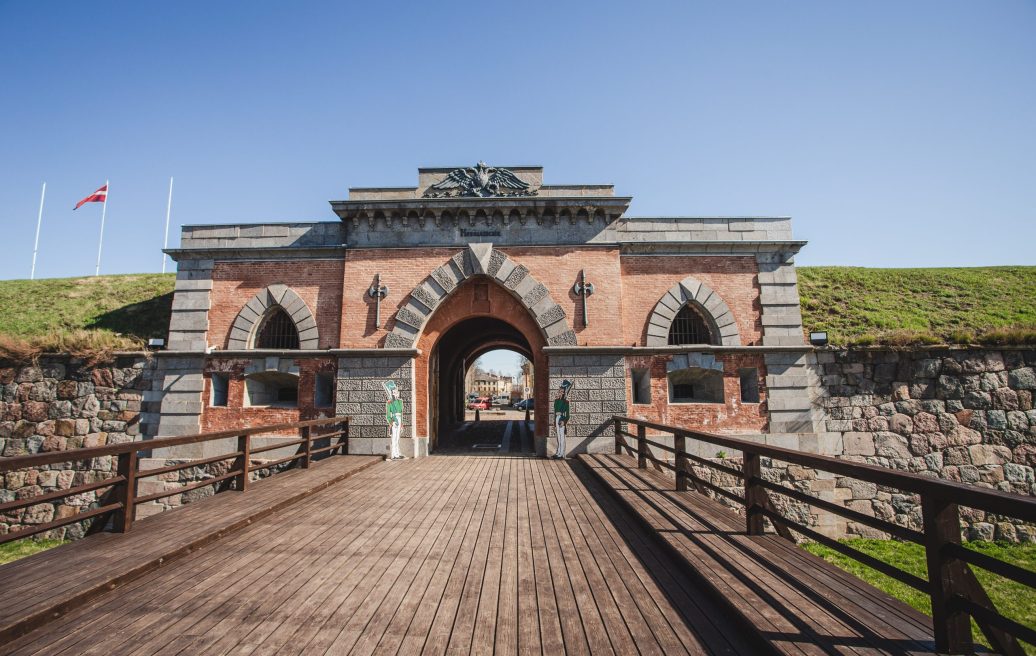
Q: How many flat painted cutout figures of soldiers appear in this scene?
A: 2